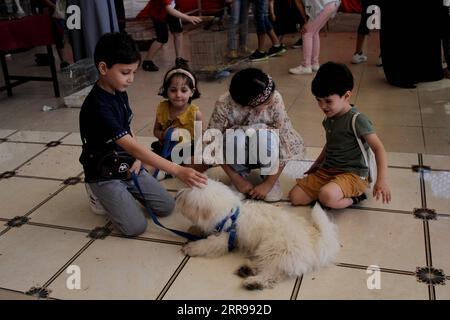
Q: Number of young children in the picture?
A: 4